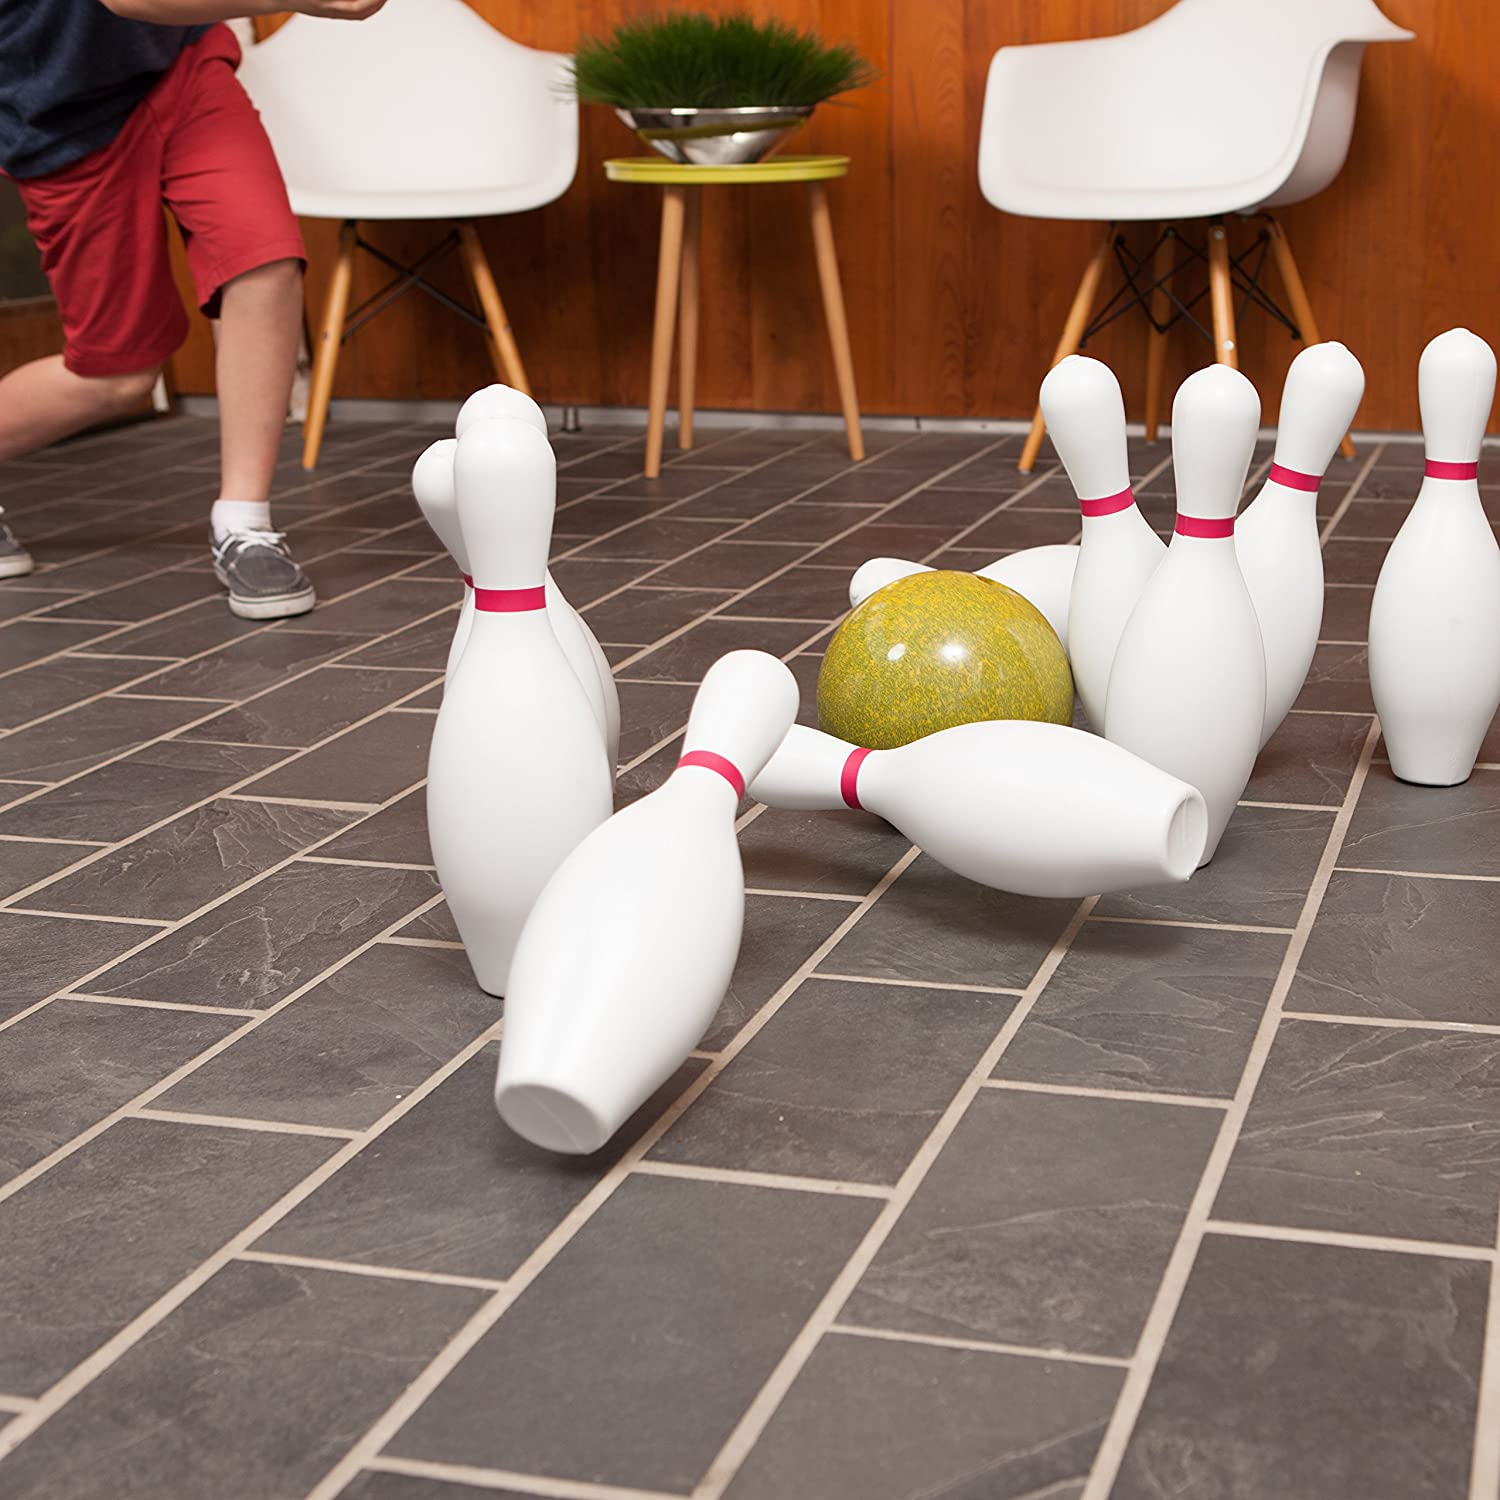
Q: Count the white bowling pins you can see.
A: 10